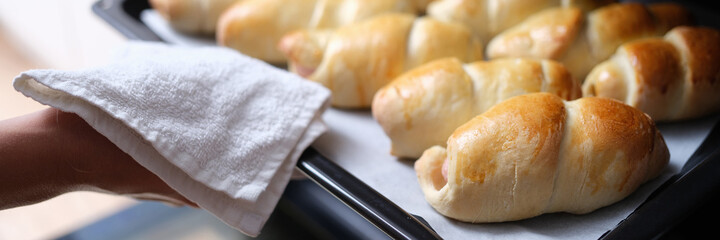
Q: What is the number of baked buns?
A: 8